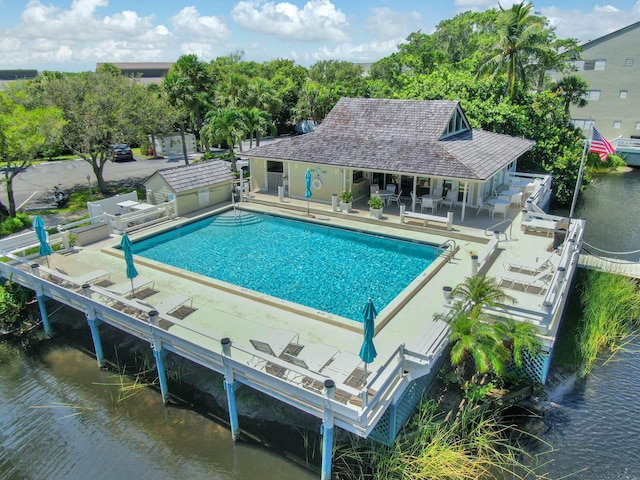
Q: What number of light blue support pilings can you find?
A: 5